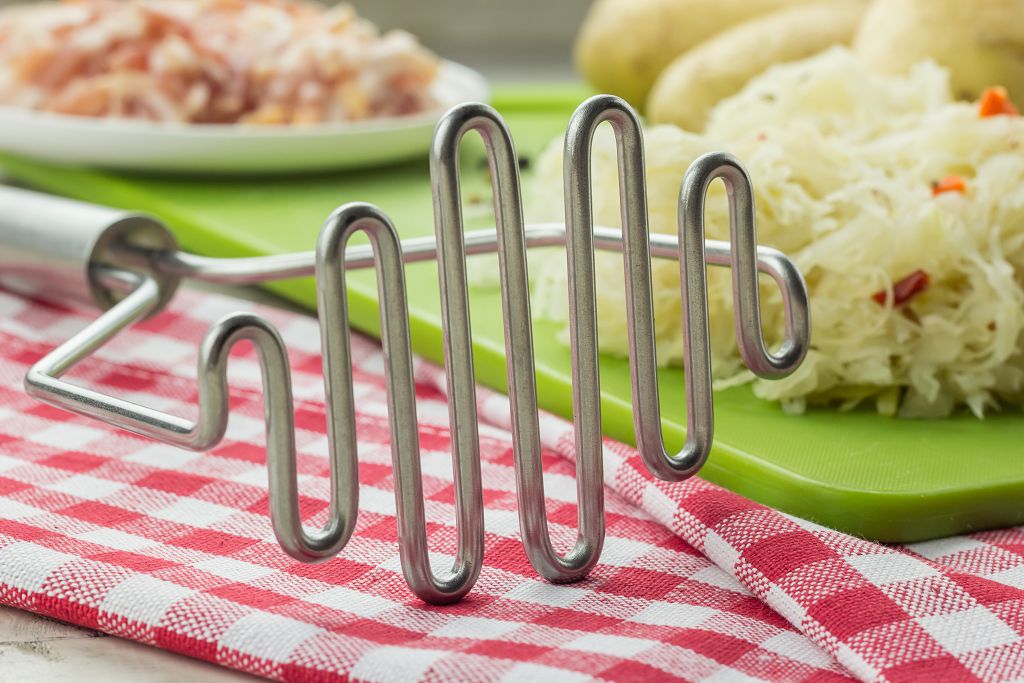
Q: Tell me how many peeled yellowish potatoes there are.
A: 3